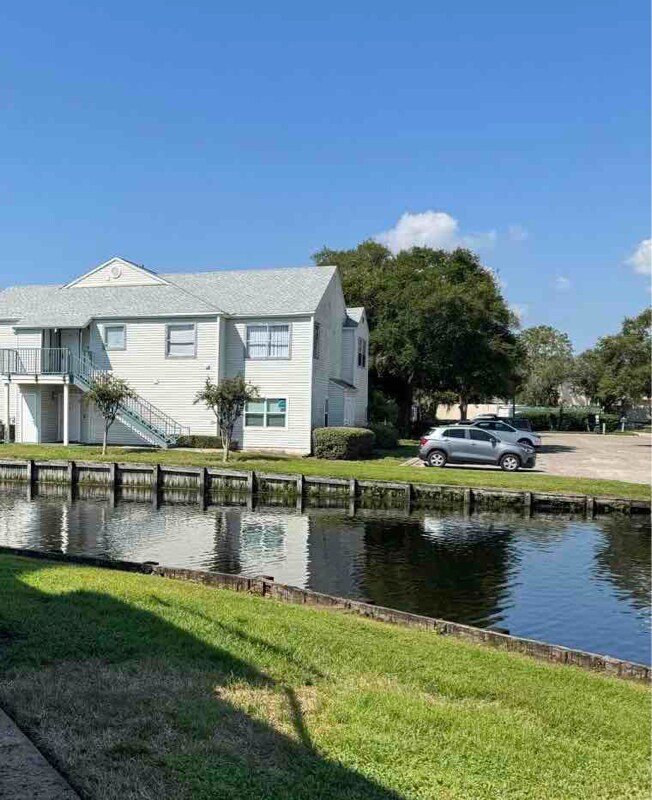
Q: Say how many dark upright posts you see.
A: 12